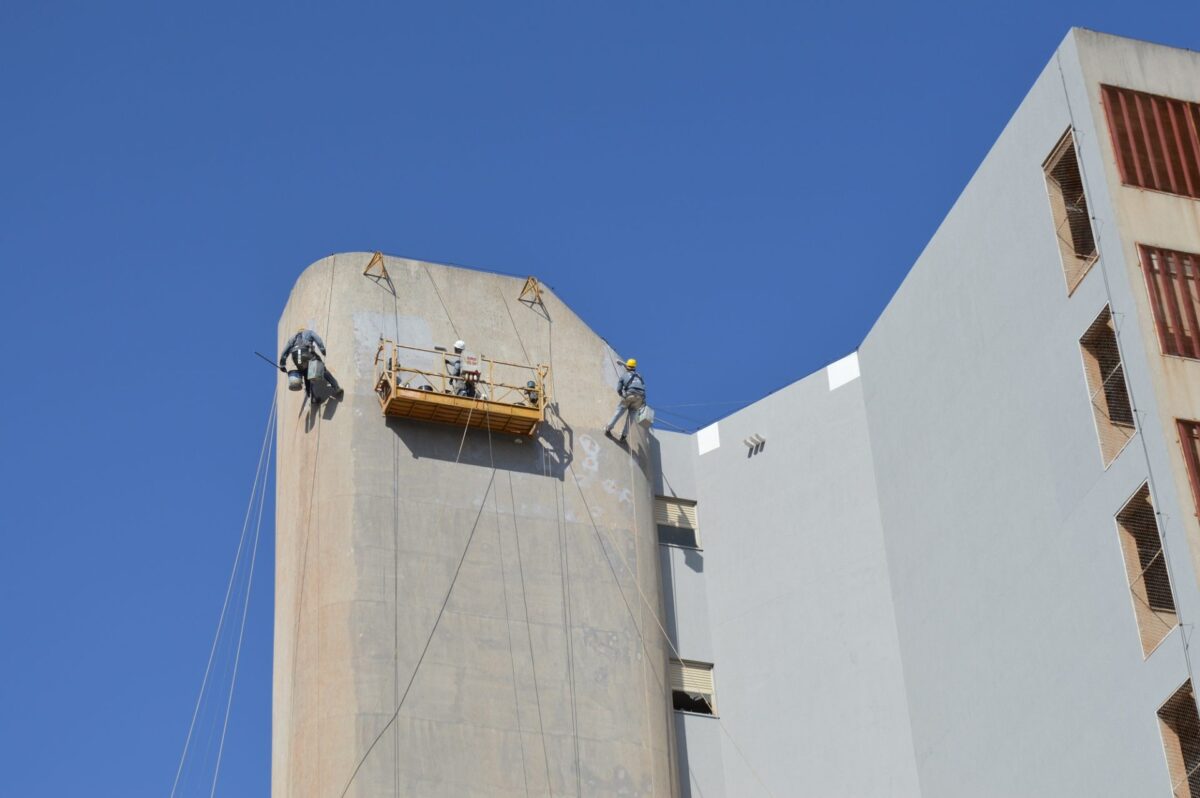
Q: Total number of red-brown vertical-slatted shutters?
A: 3